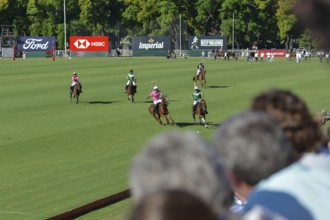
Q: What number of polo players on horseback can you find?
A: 5